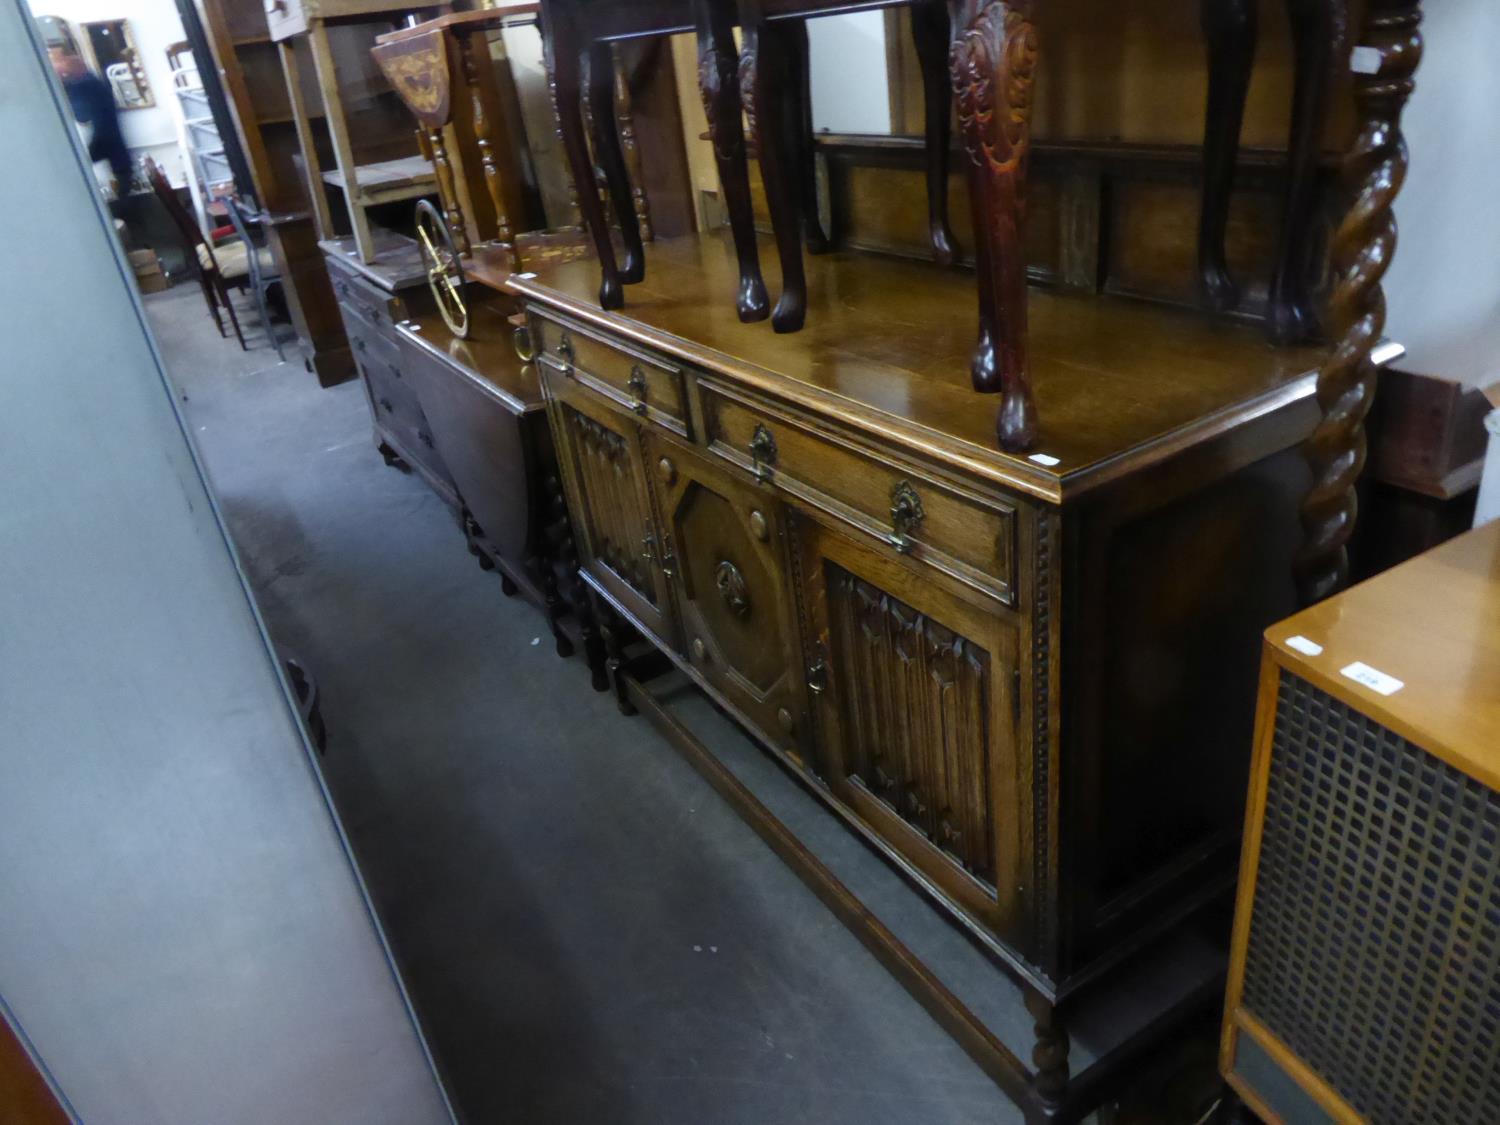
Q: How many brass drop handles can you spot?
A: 7